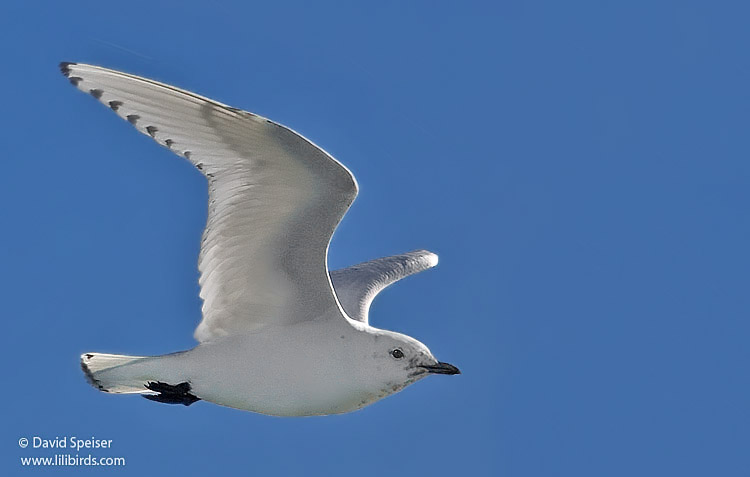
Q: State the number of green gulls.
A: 0